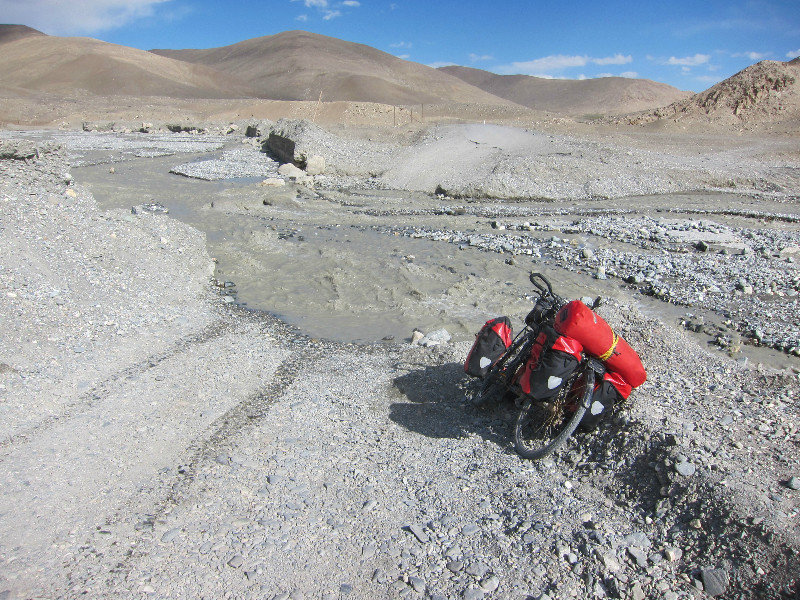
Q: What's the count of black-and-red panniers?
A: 3